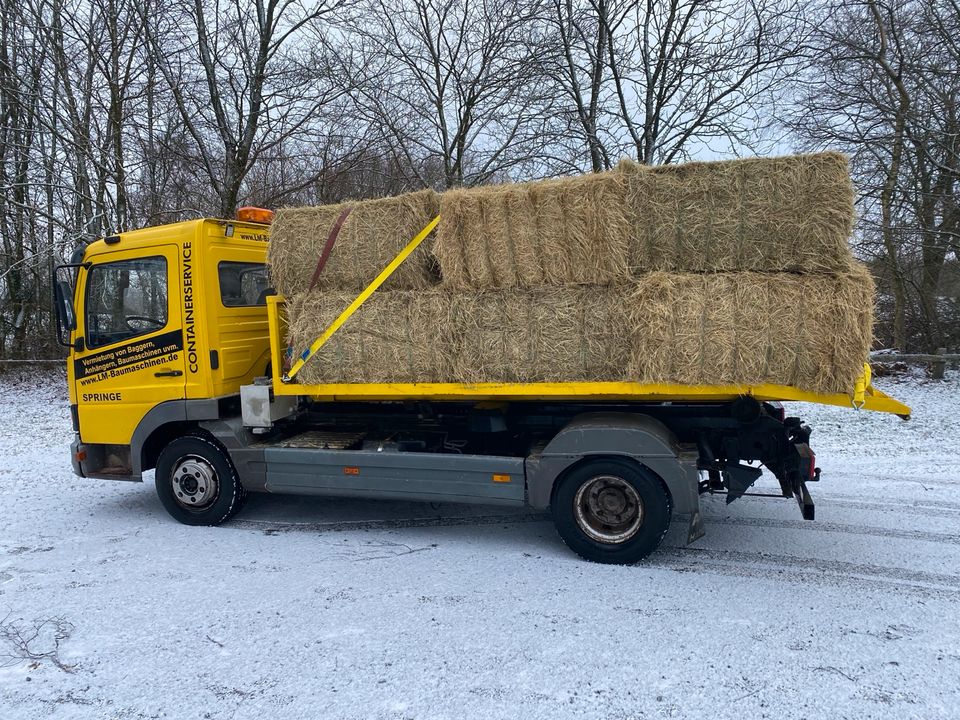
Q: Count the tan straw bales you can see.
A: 6